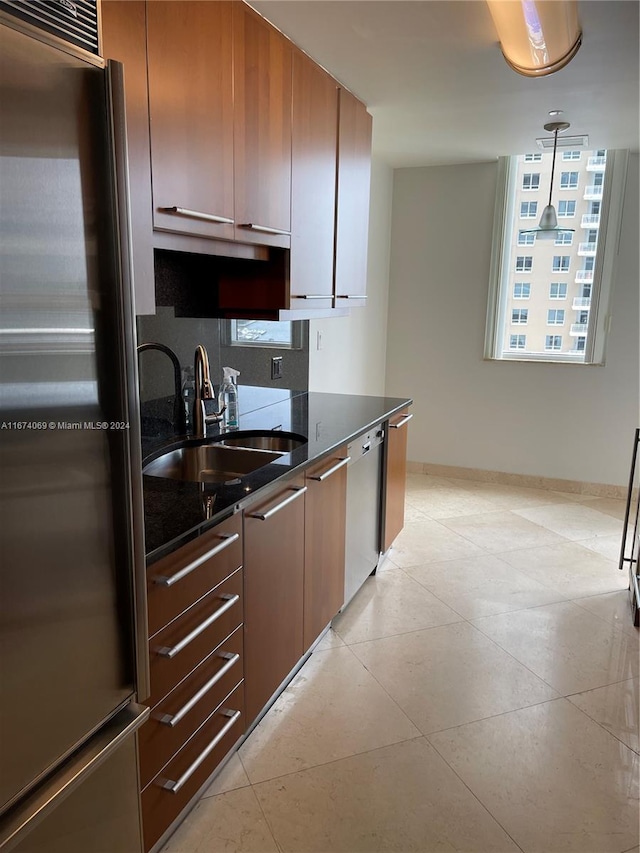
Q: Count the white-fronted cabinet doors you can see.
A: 0